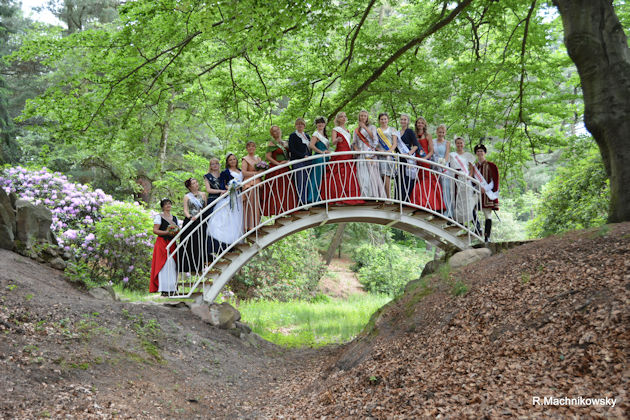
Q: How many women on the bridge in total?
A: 15